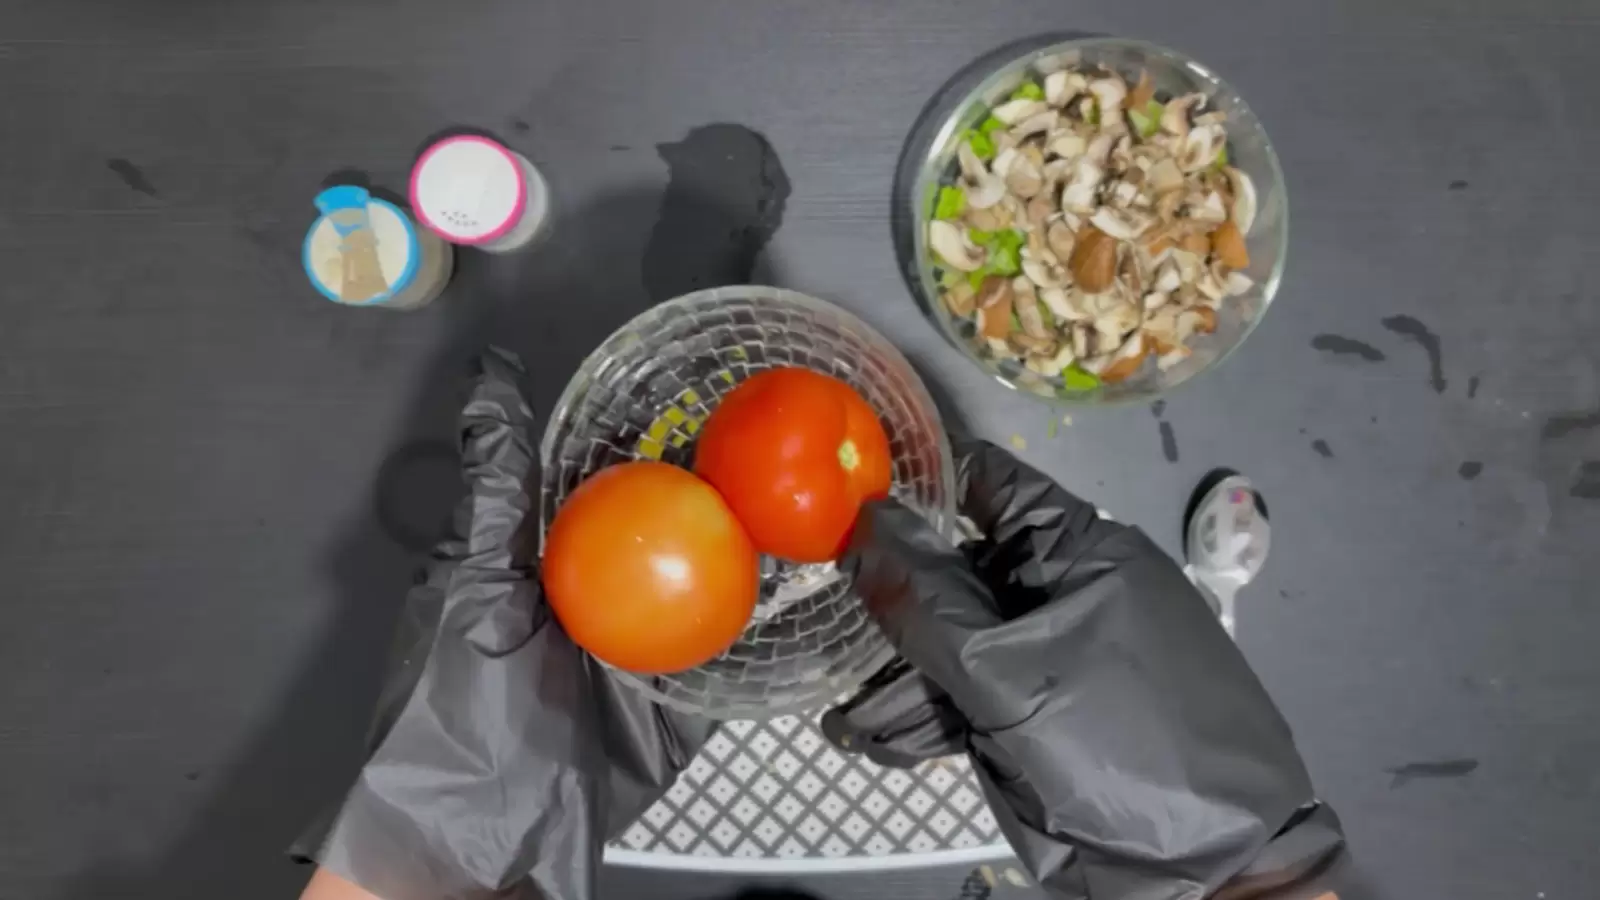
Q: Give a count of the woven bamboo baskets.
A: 0